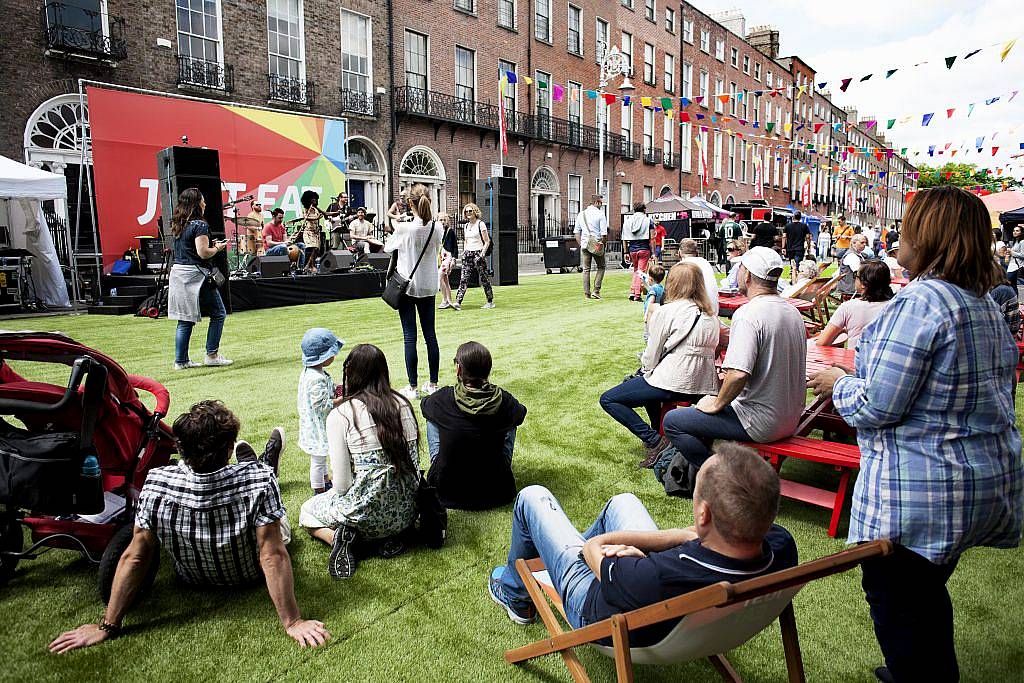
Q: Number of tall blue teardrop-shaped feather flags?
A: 0